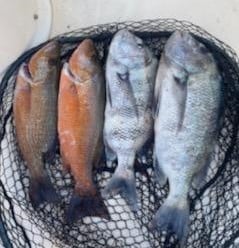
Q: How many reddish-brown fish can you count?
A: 2